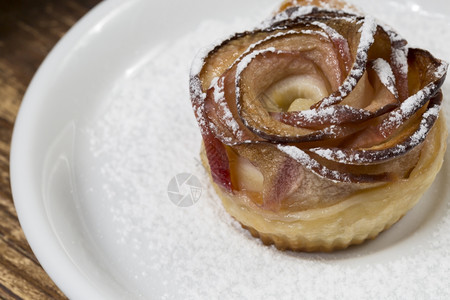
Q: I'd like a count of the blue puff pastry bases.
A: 0